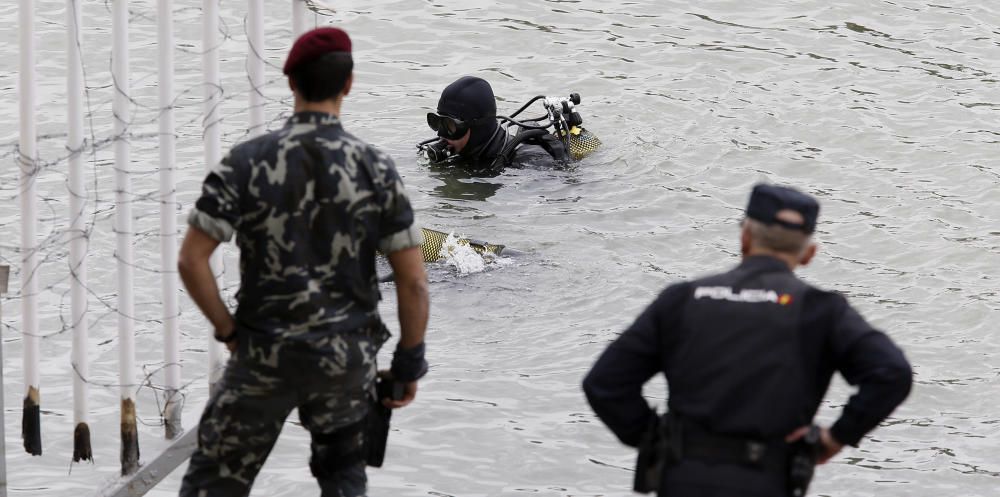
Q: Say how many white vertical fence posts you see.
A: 7